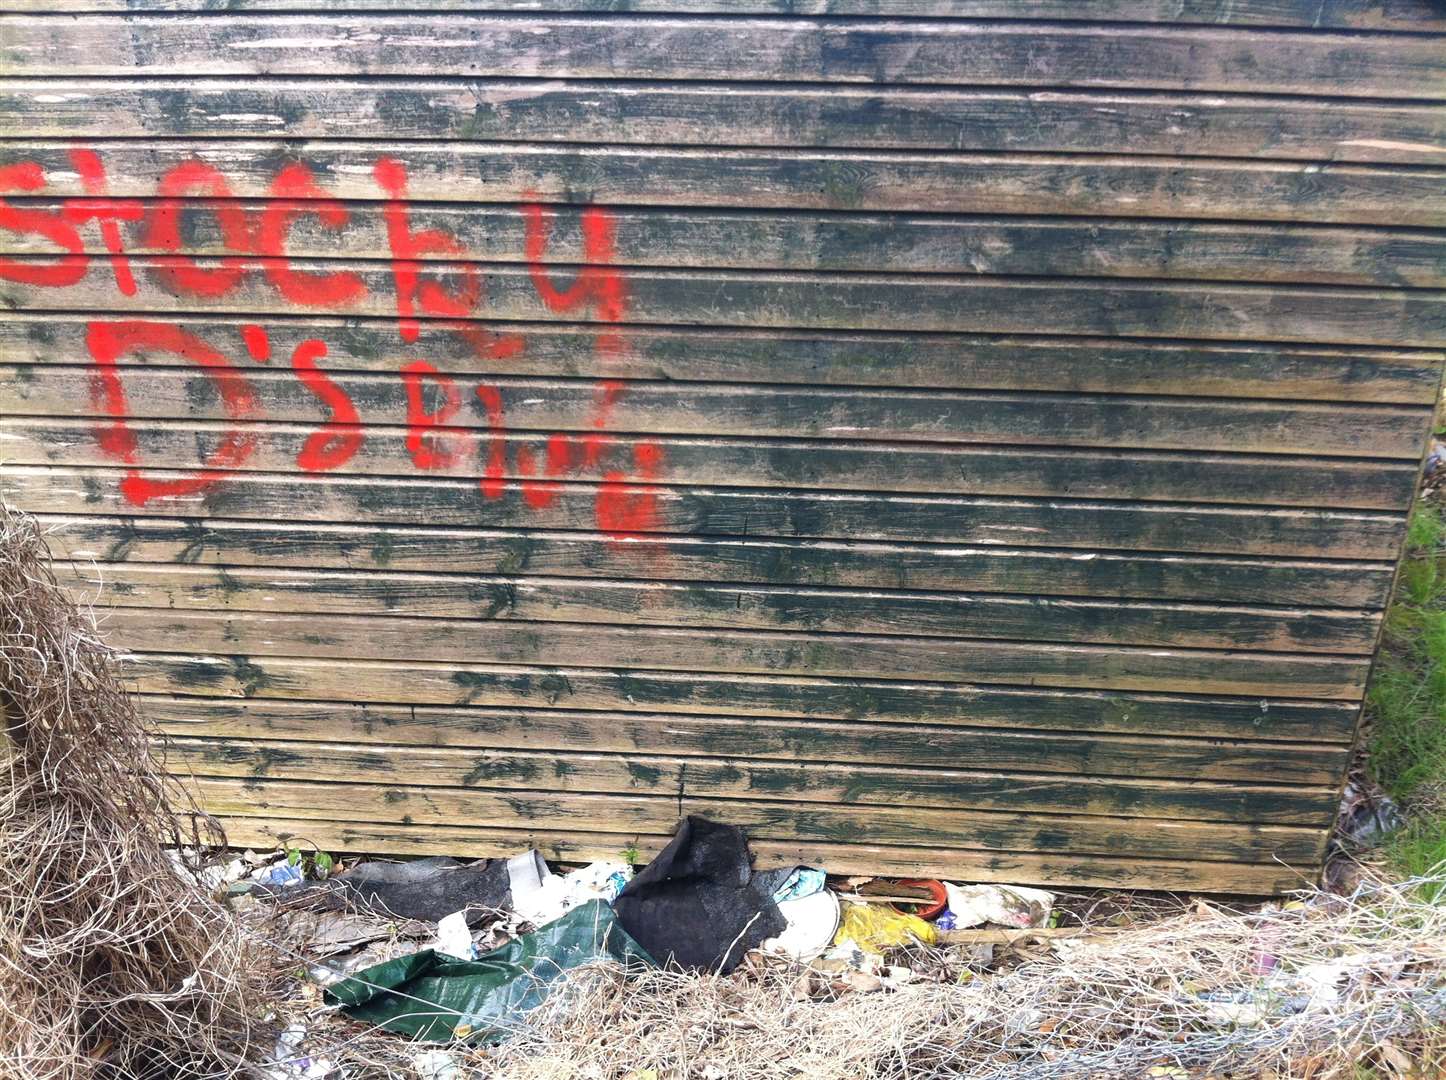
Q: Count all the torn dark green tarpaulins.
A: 1